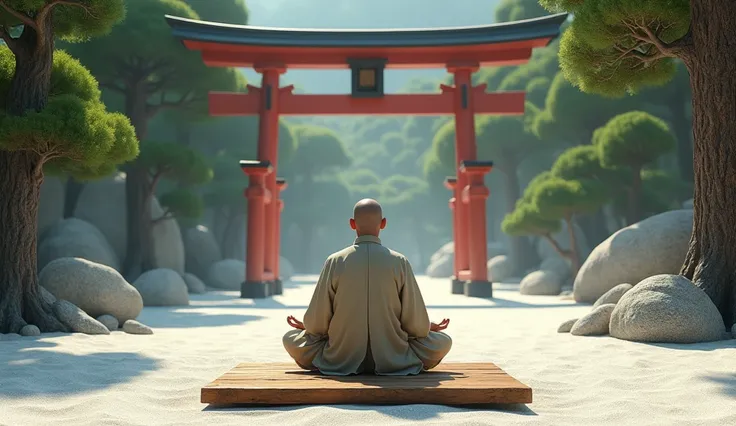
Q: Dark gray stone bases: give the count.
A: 4